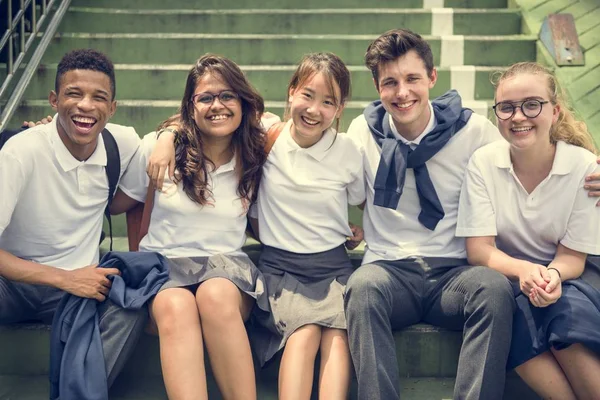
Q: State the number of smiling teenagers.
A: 5